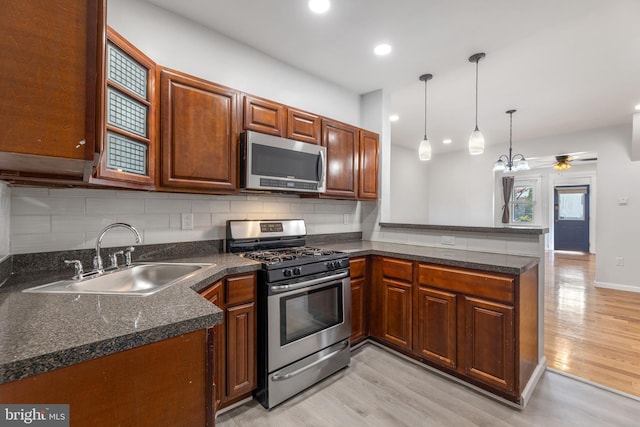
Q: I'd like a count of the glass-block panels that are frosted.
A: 3